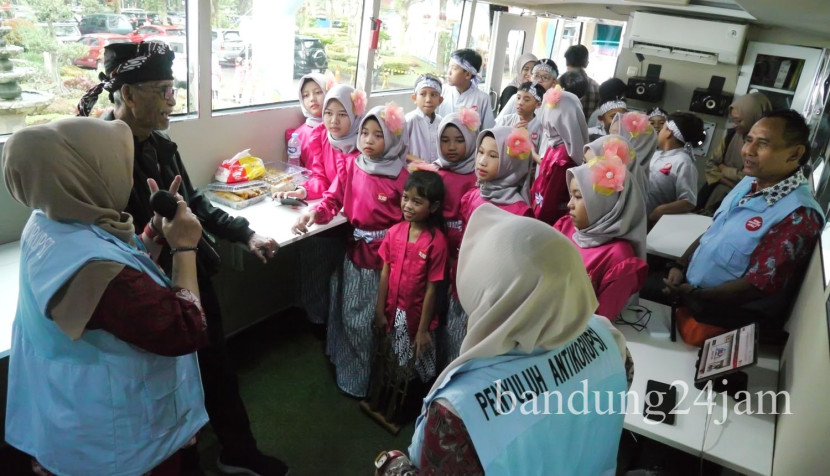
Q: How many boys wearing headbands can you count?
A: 7